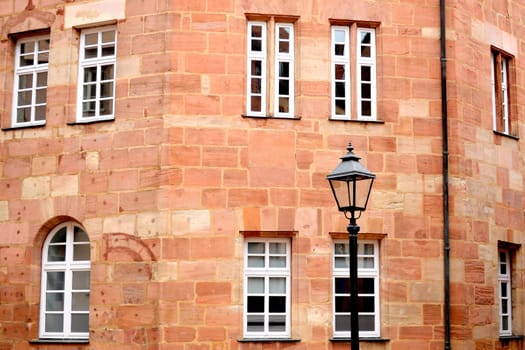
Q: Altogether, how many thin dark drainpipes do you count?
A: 1